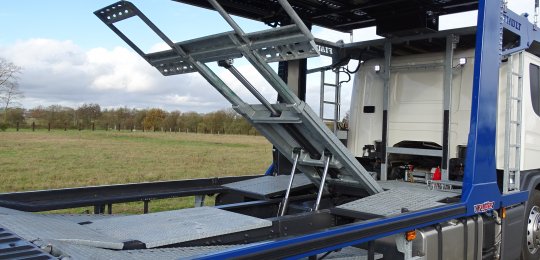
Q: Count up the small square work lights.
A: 2